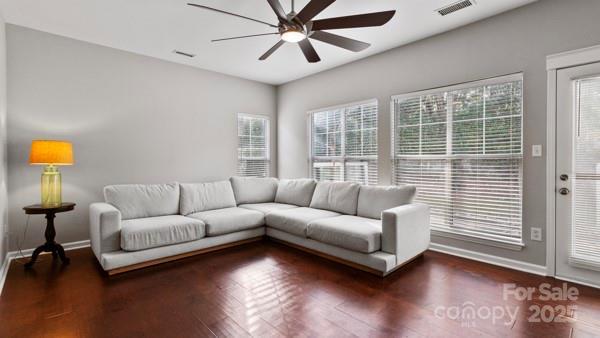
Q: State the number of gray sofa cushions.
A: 11